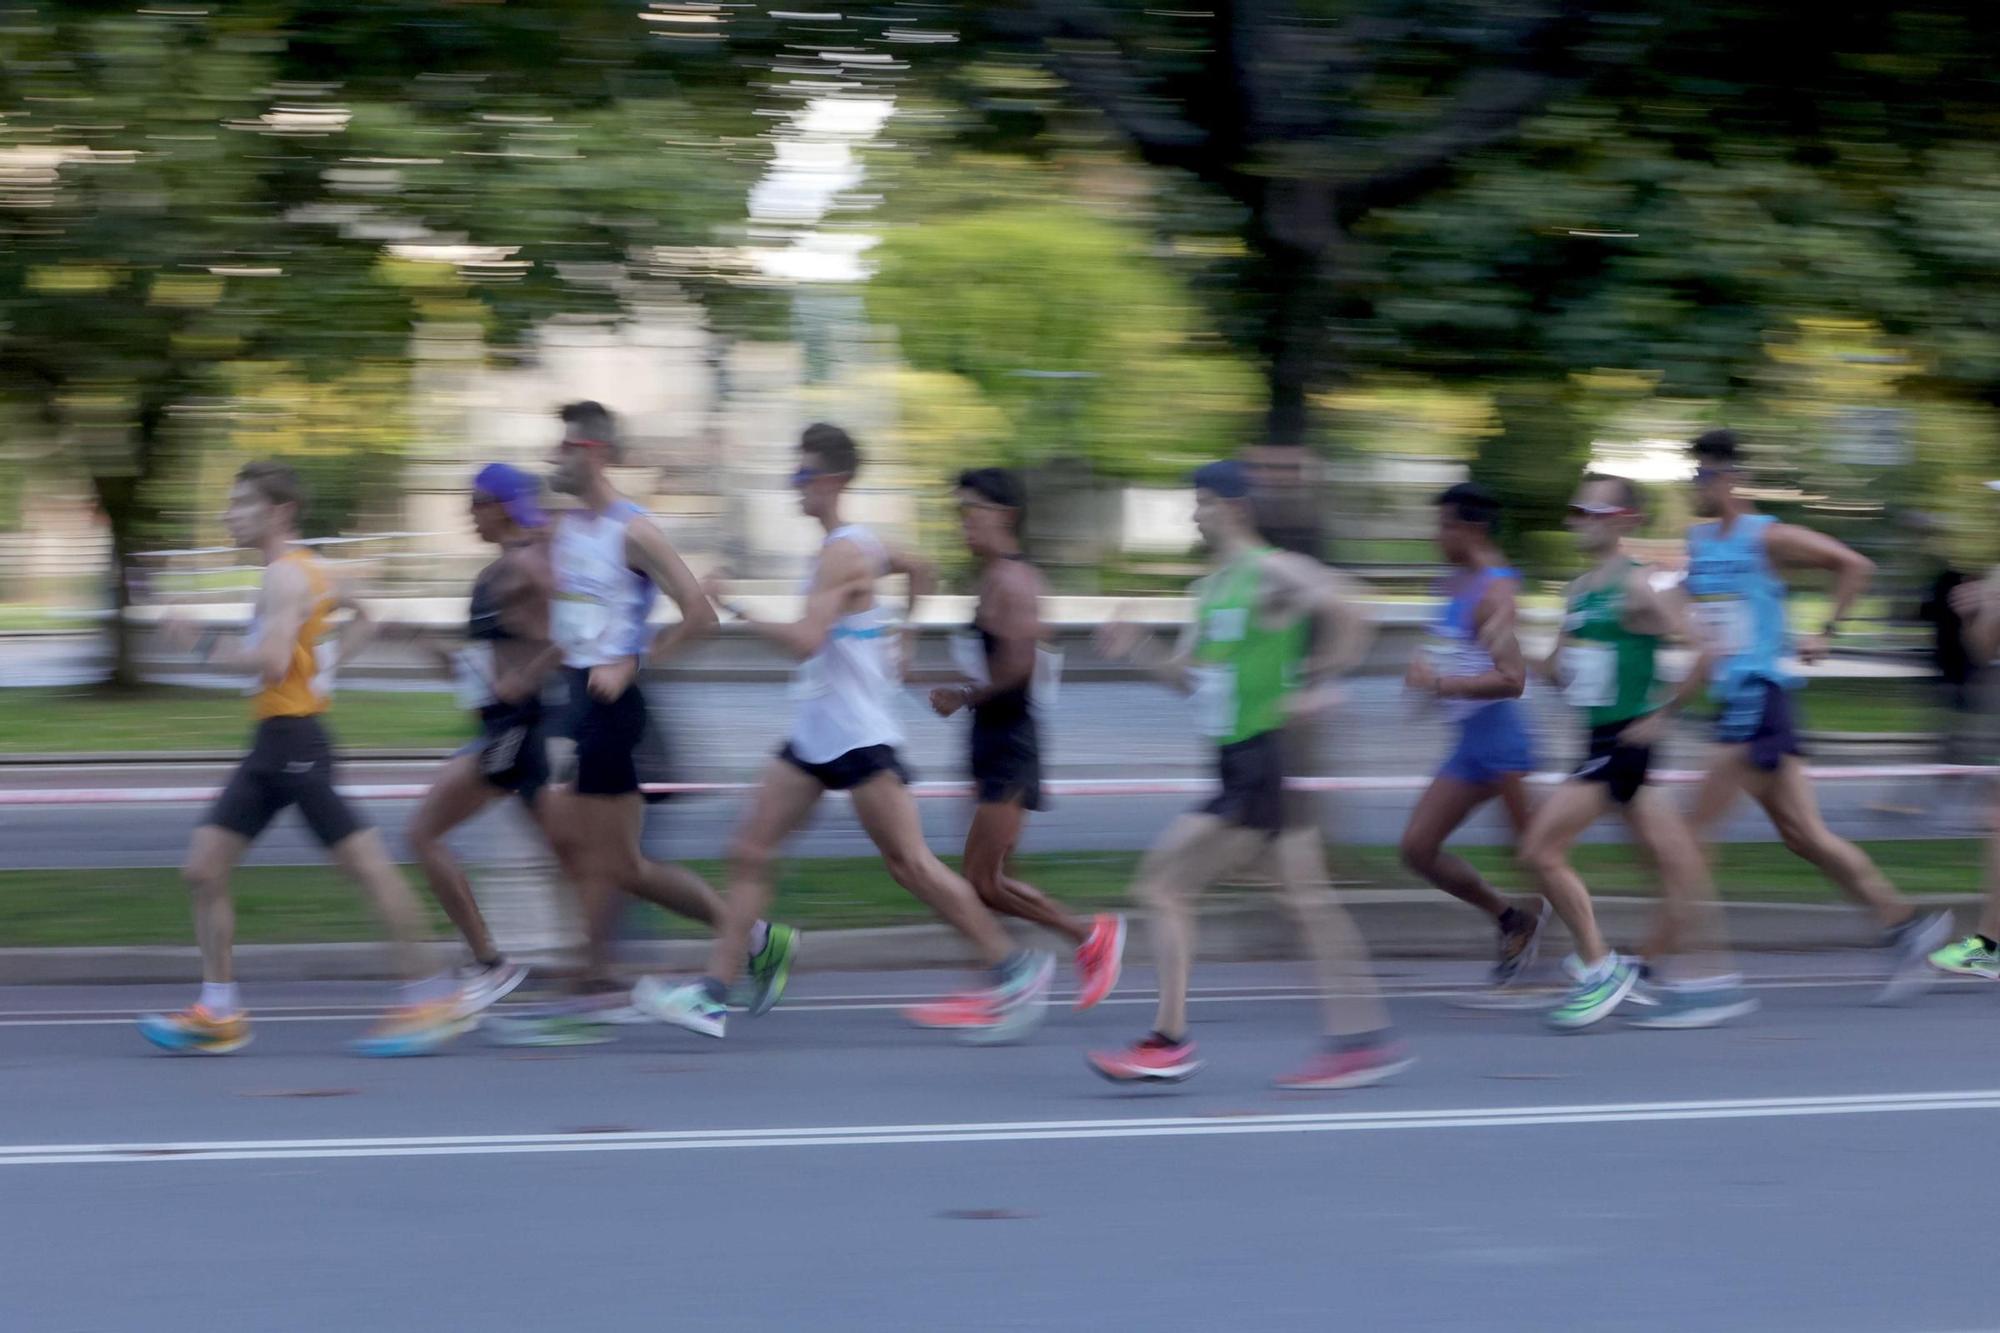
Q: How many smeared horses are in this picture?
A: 0